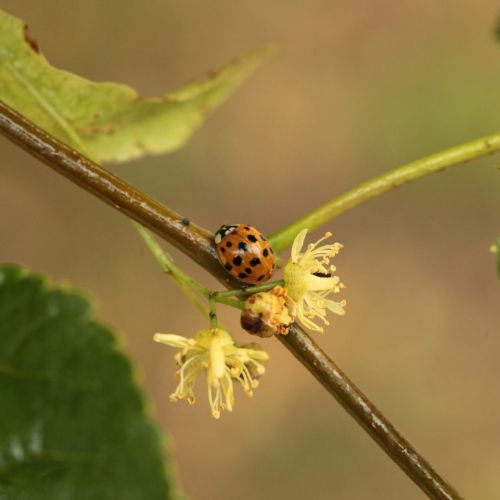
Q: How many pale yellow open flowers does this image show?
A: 2